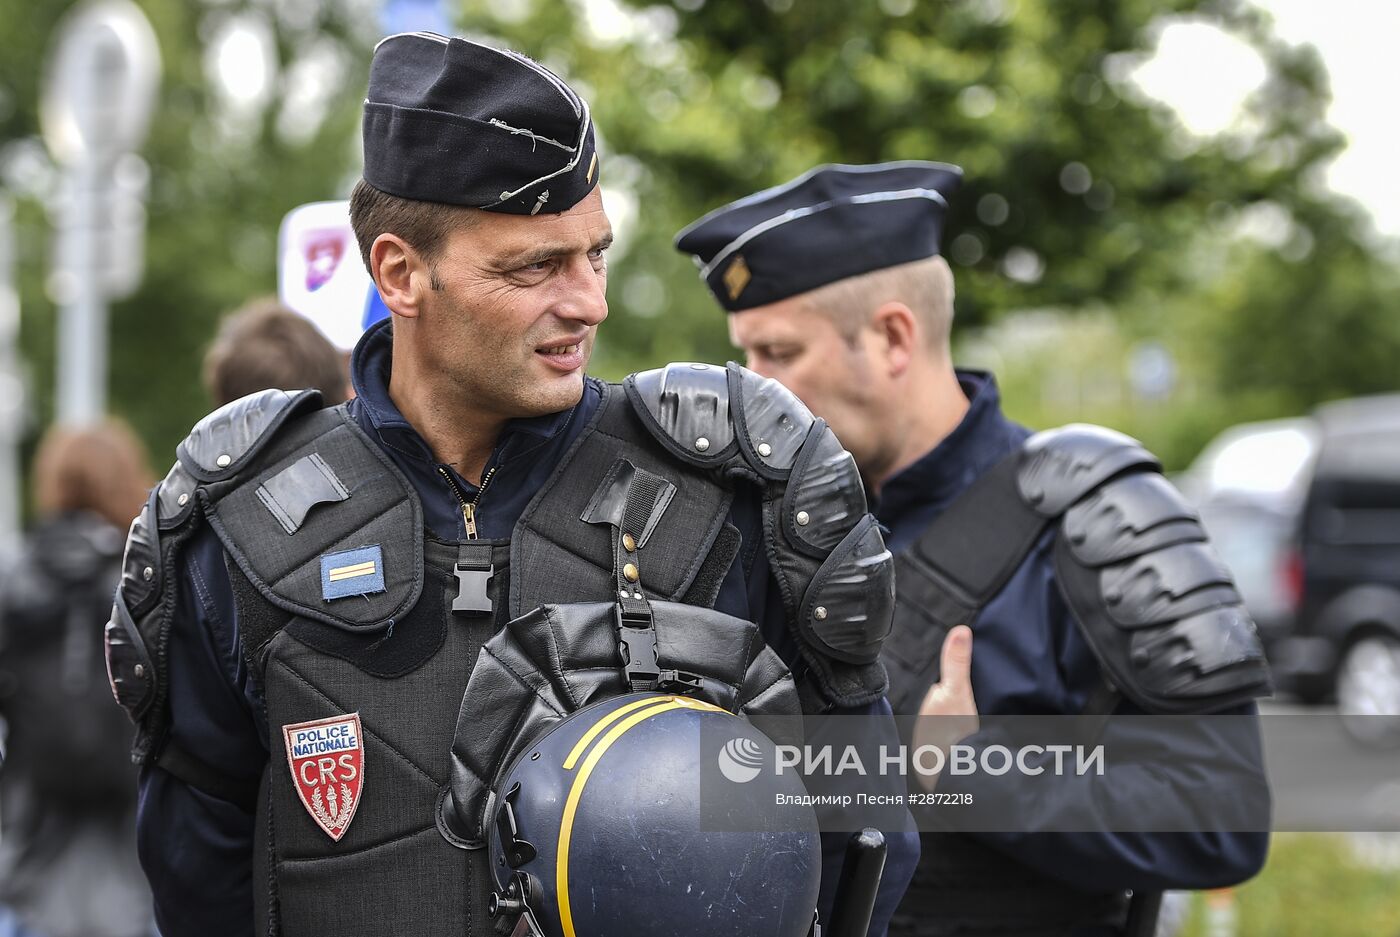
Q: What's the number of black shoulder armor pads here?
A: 3